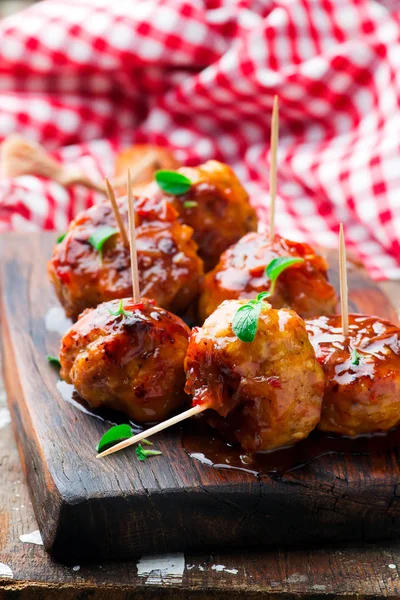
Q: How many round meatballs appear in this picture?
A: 6